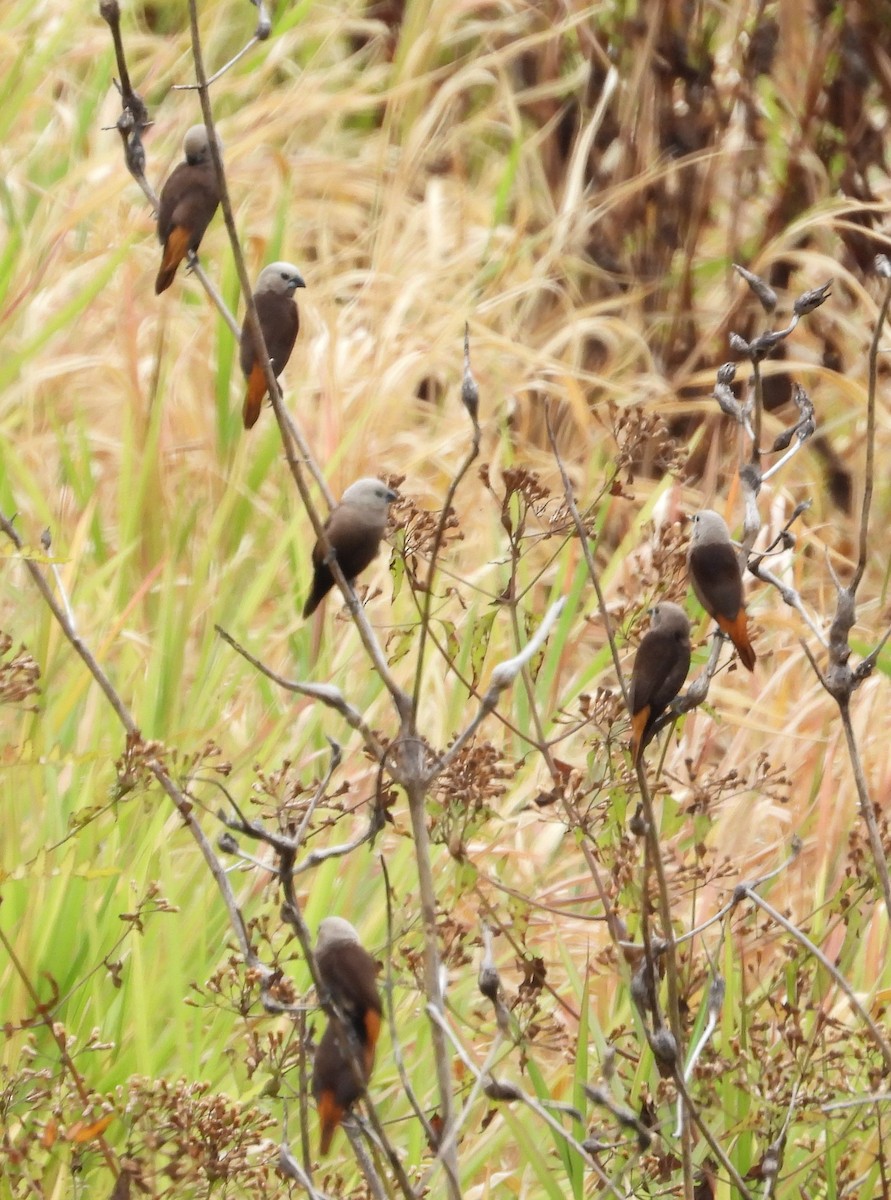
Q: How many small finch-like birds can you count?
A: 7